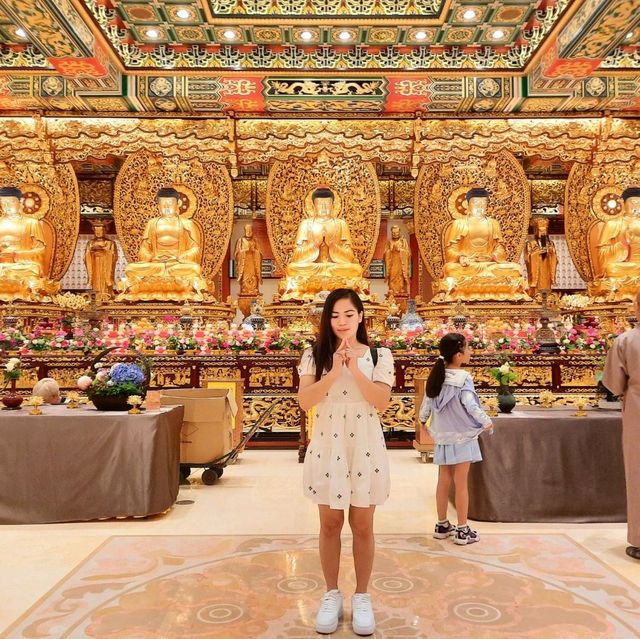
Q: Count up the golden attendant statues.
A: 4